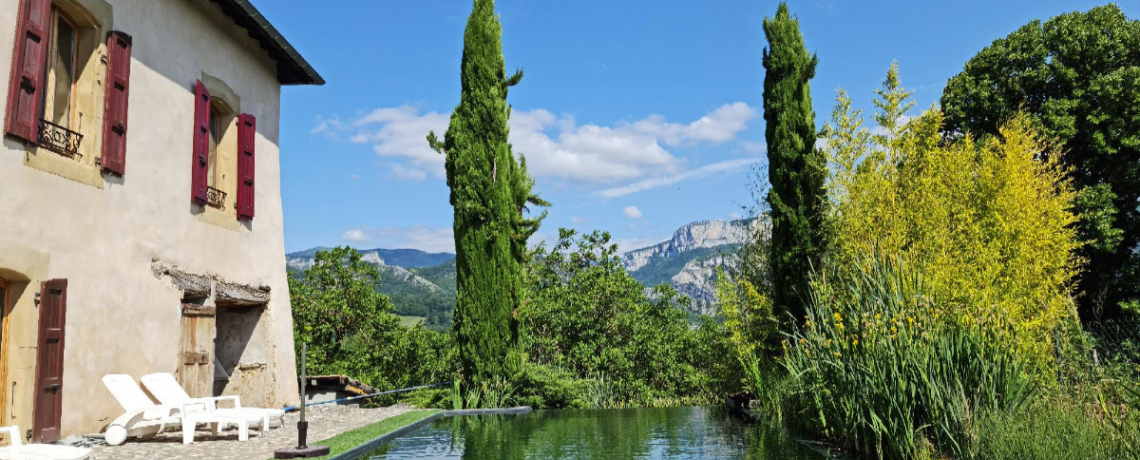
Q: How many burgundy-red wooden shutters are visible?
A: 5